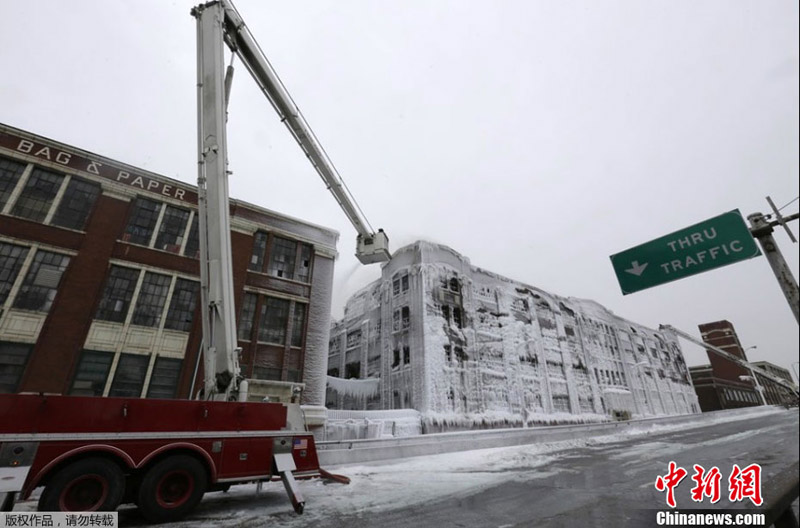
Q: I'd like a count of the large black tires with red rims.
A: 2